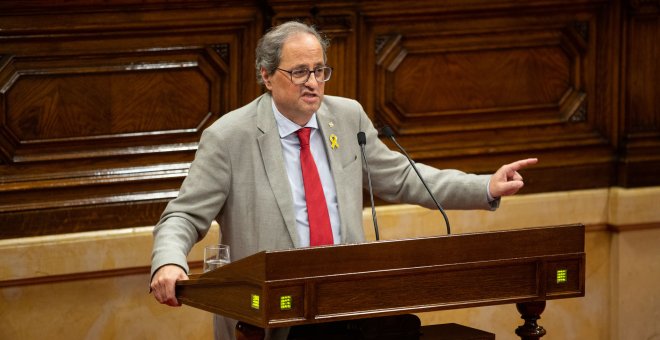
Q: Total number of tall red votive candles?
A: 0